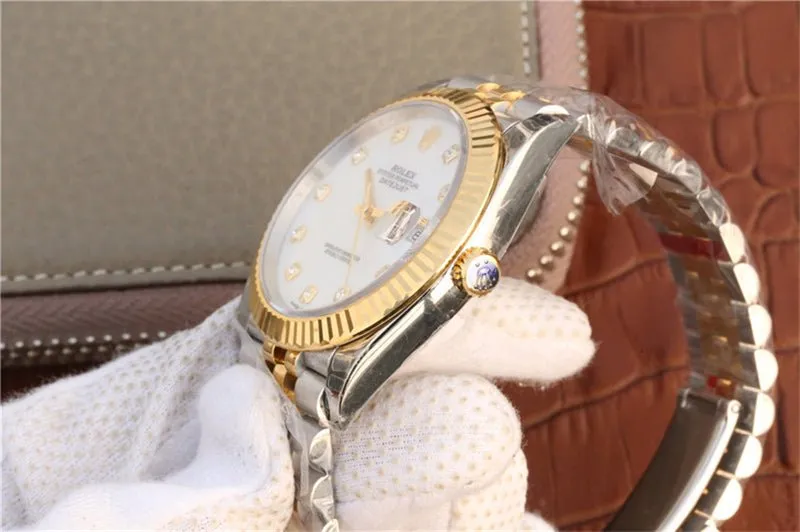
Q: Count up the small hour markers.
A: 10